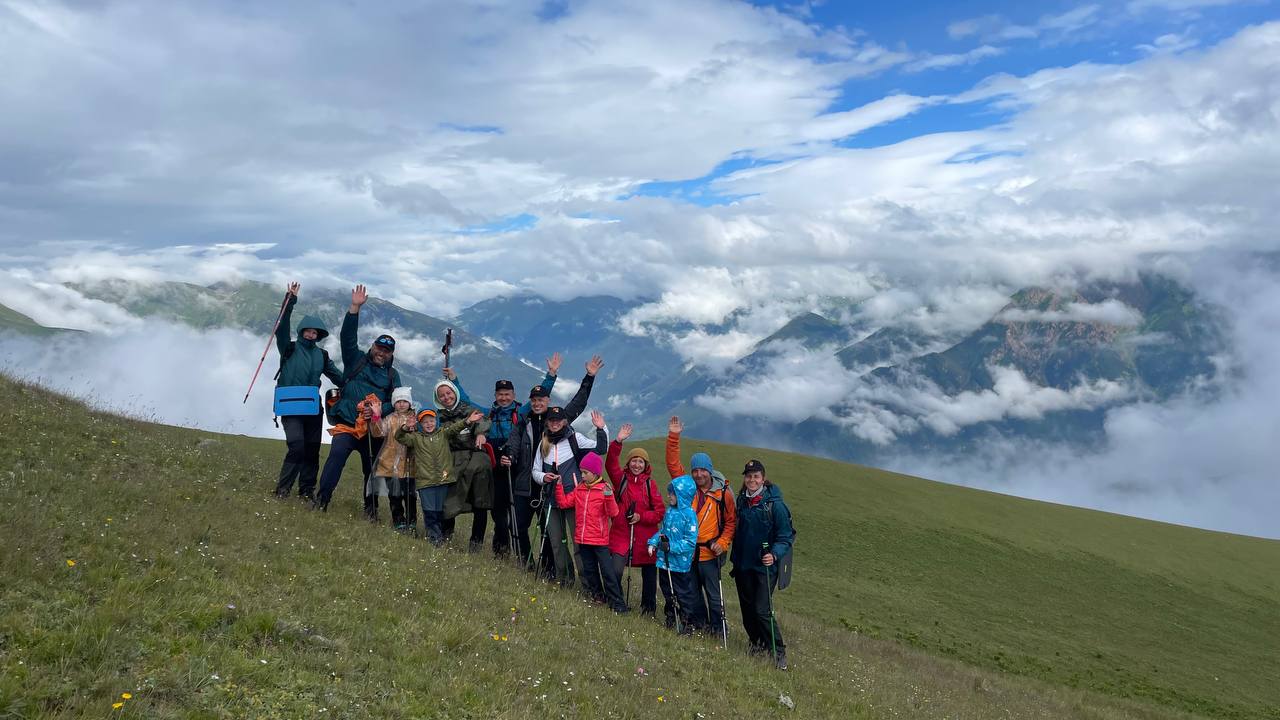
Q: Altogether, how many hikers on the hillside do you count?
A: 13